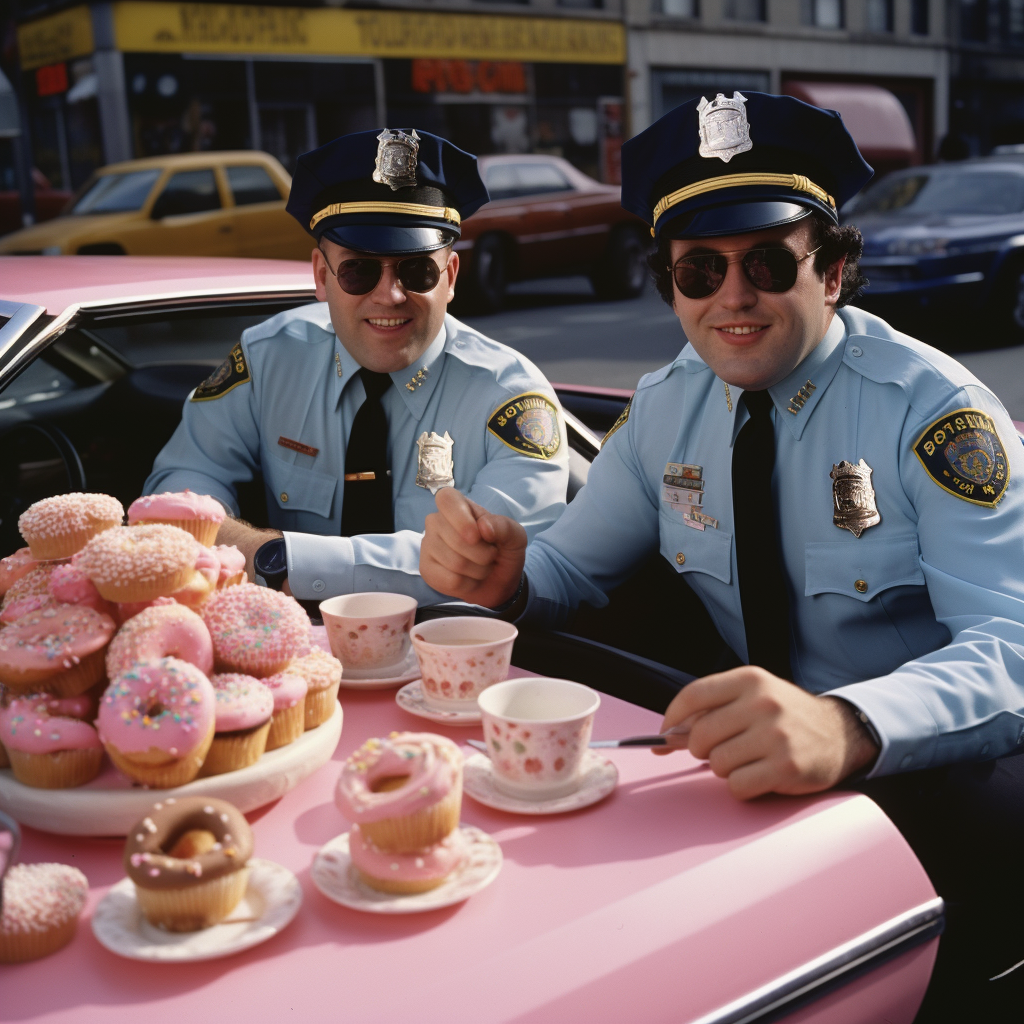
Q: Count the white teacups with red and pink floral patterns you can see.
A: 3